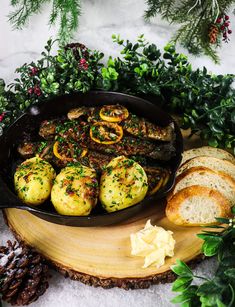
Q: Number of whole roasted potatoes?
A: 3